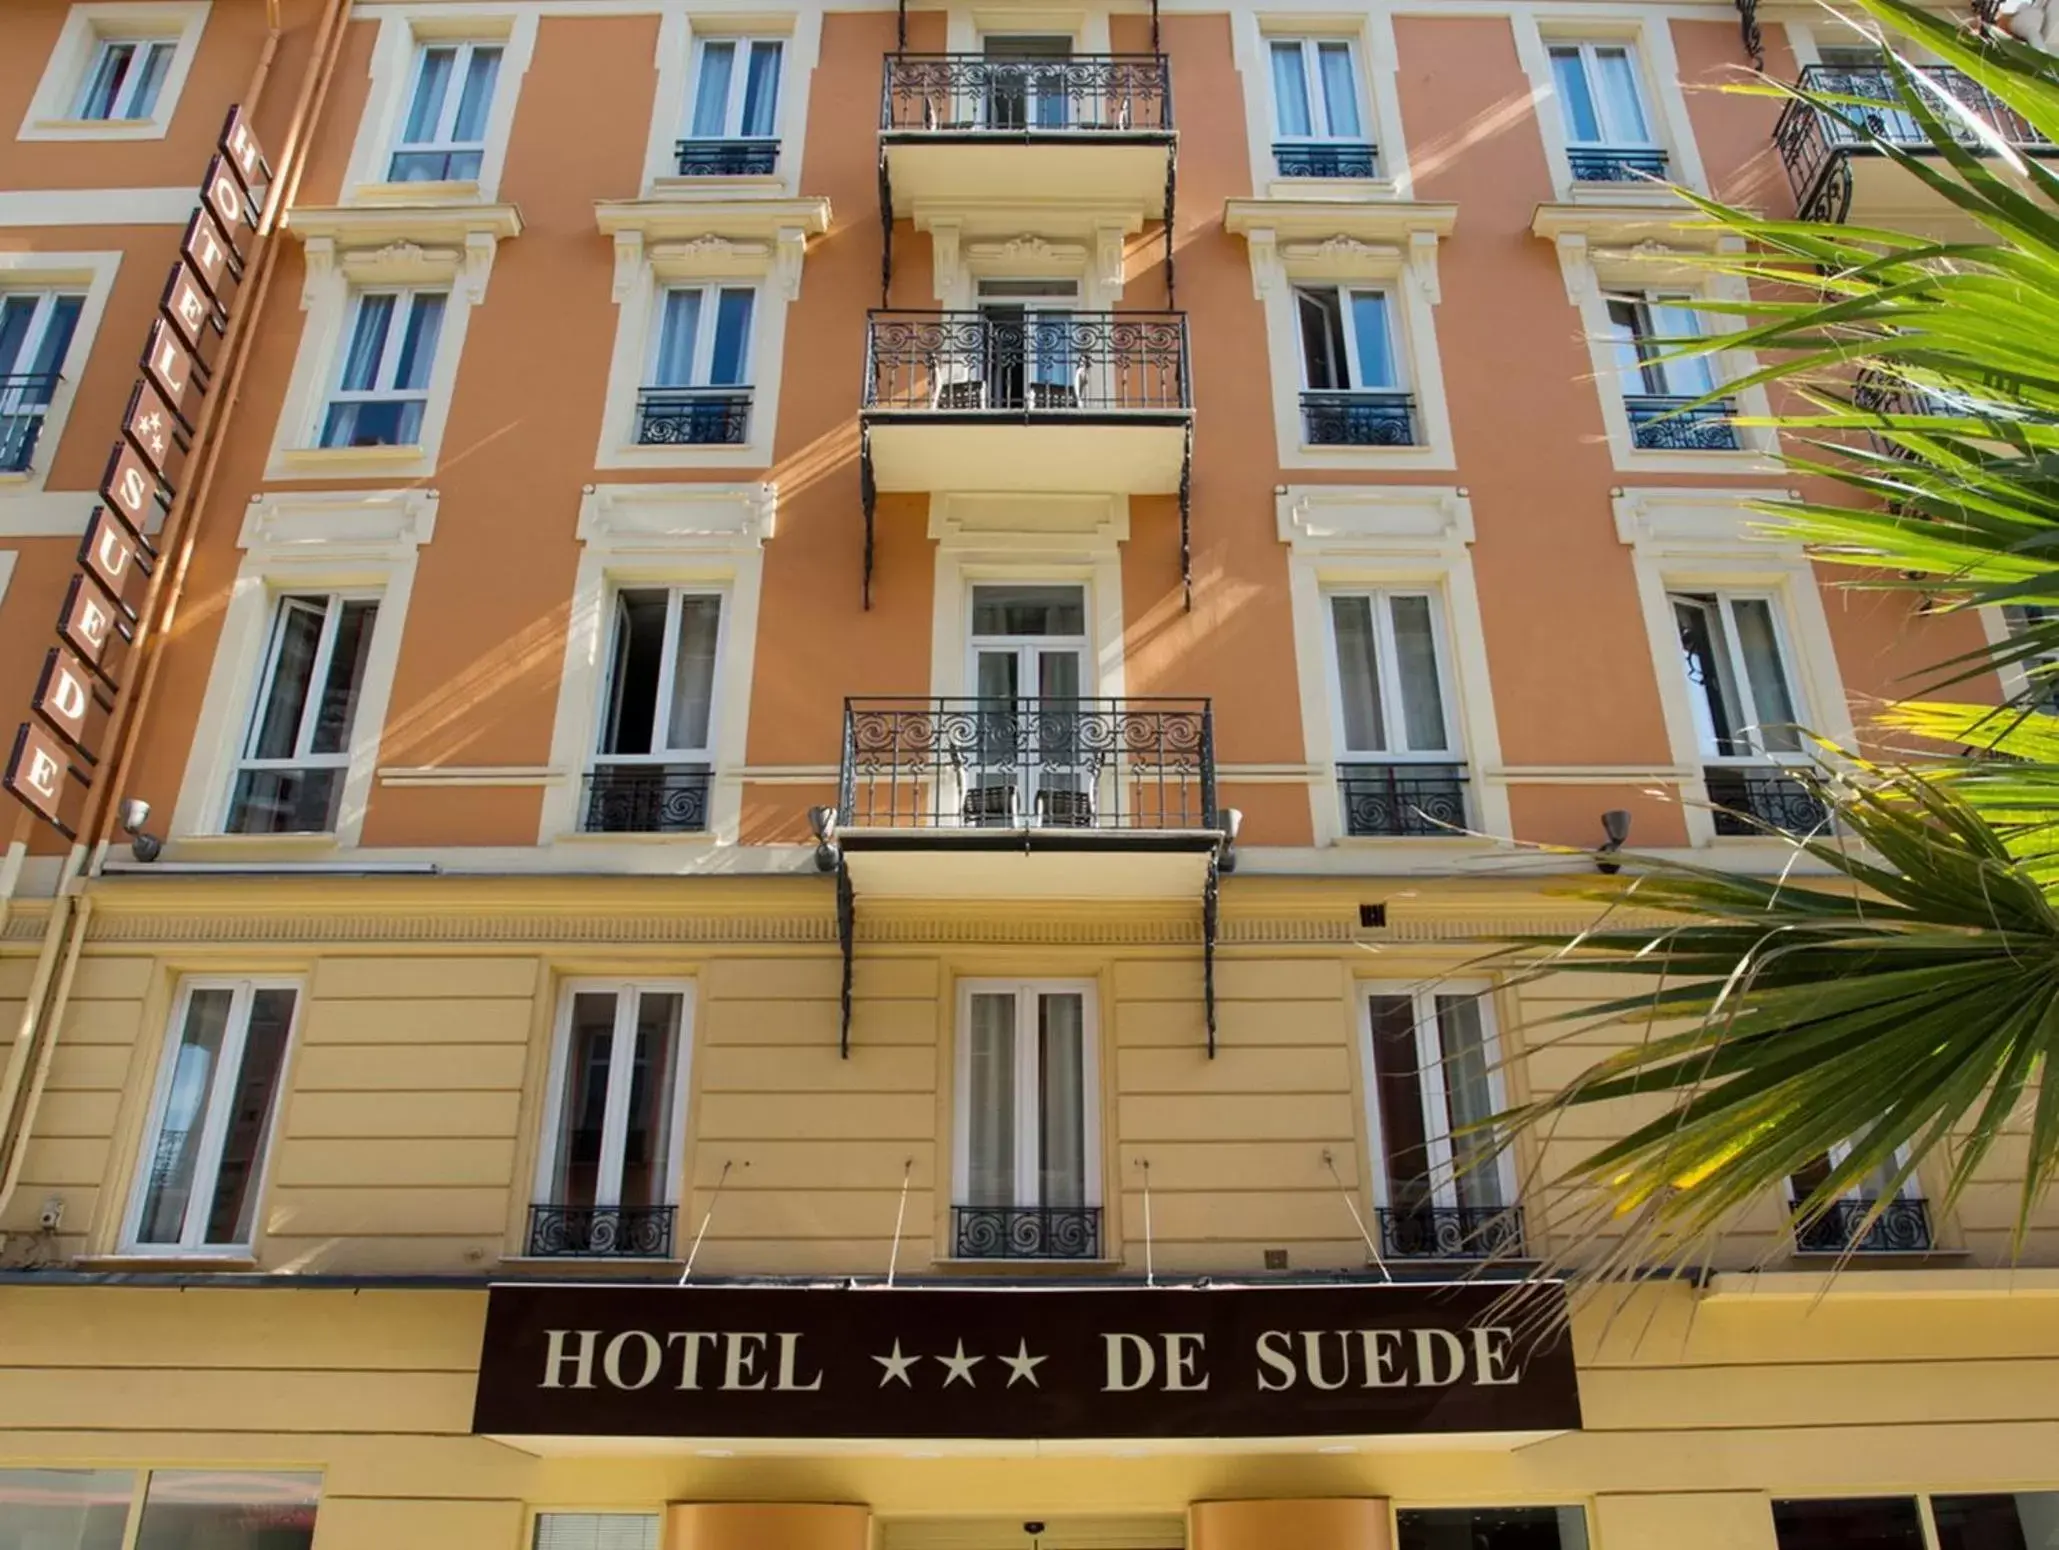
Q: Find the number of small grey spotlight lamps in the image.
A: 4